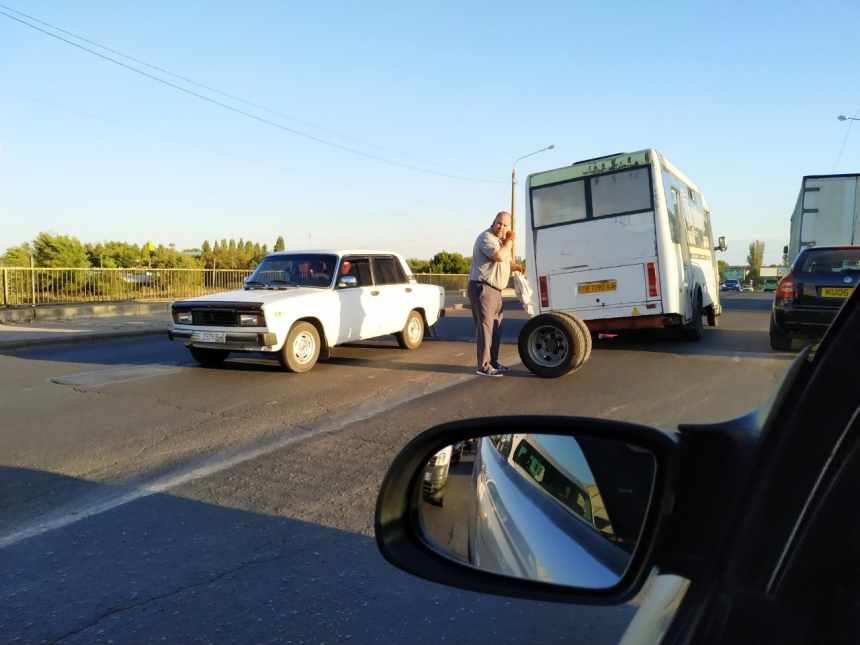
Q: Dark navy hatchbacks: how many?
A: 1